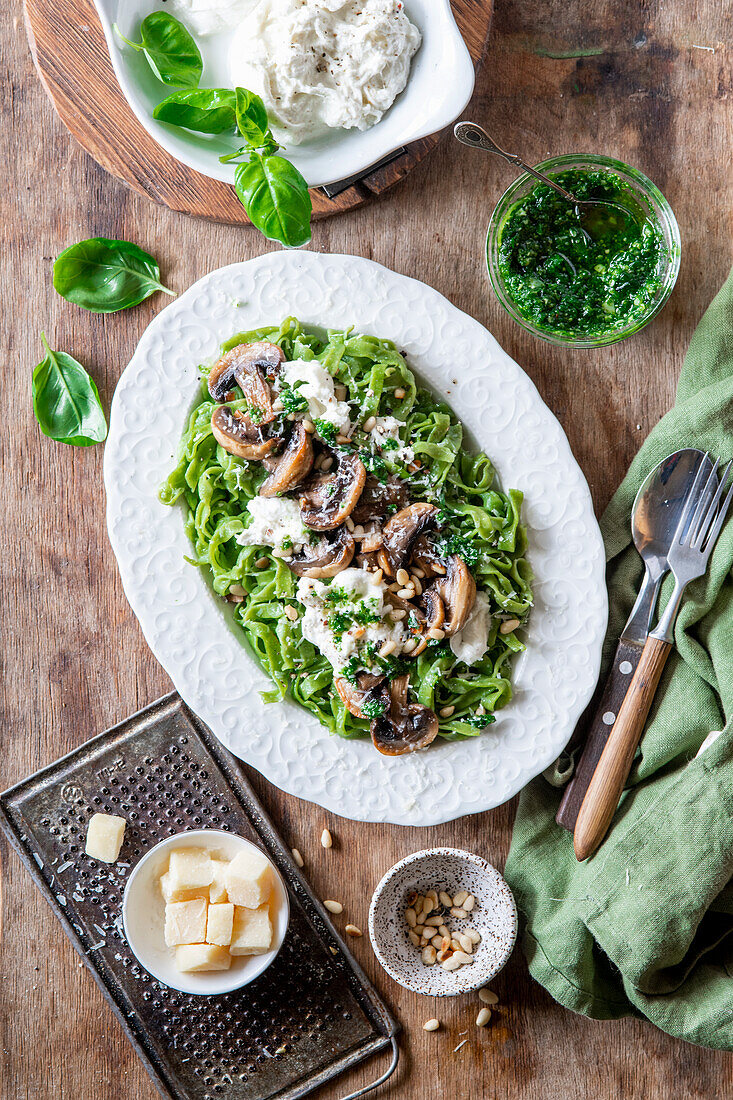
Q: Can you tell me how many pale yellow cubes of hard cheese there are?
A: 9